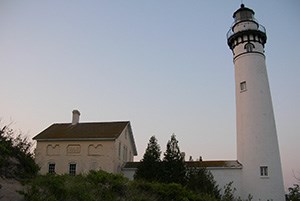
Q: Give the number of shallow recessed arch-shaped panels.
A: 3